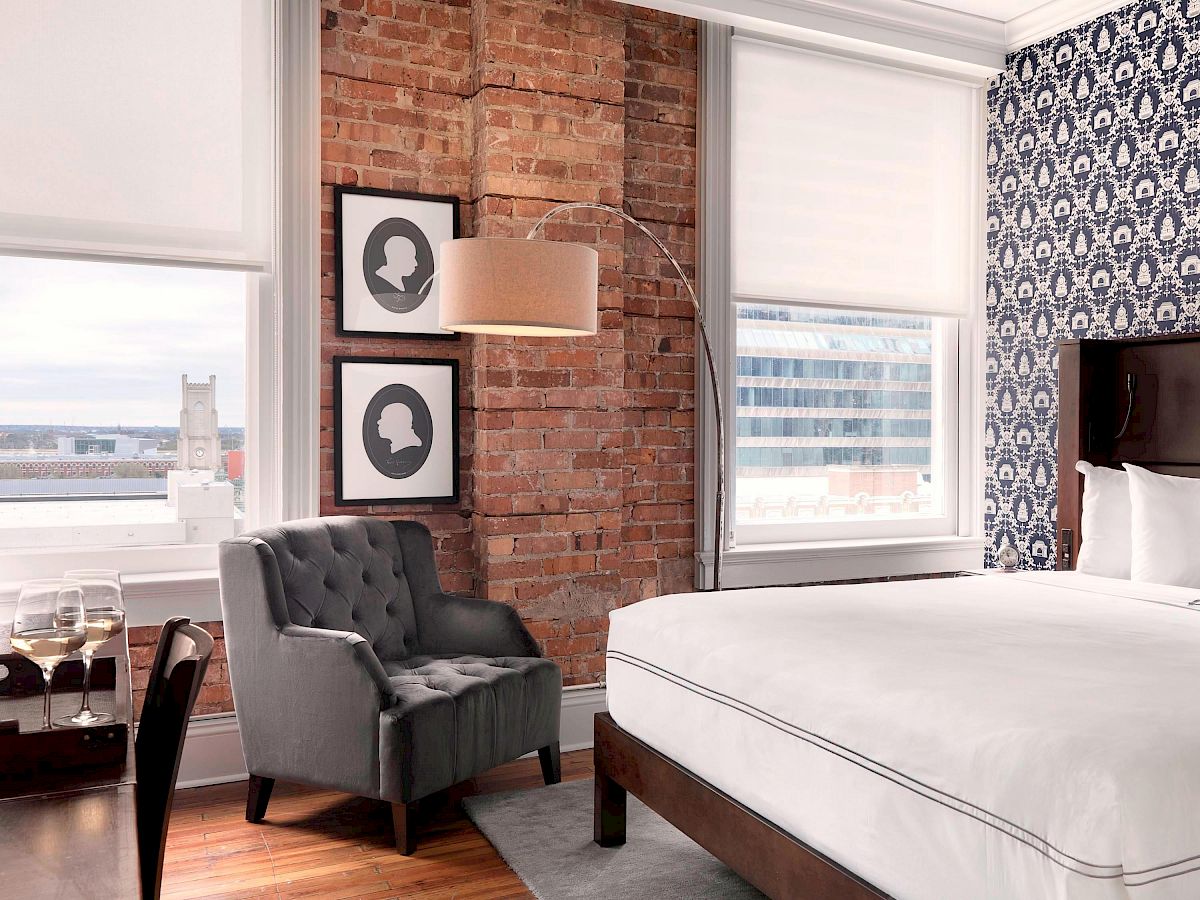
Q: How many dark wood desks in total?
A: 1